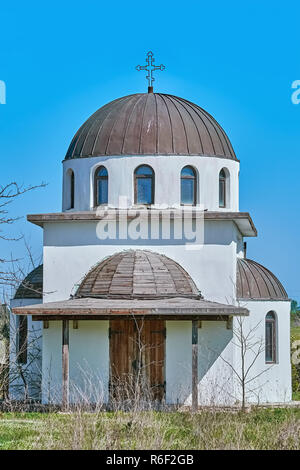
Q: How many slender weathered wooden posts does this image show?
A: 2